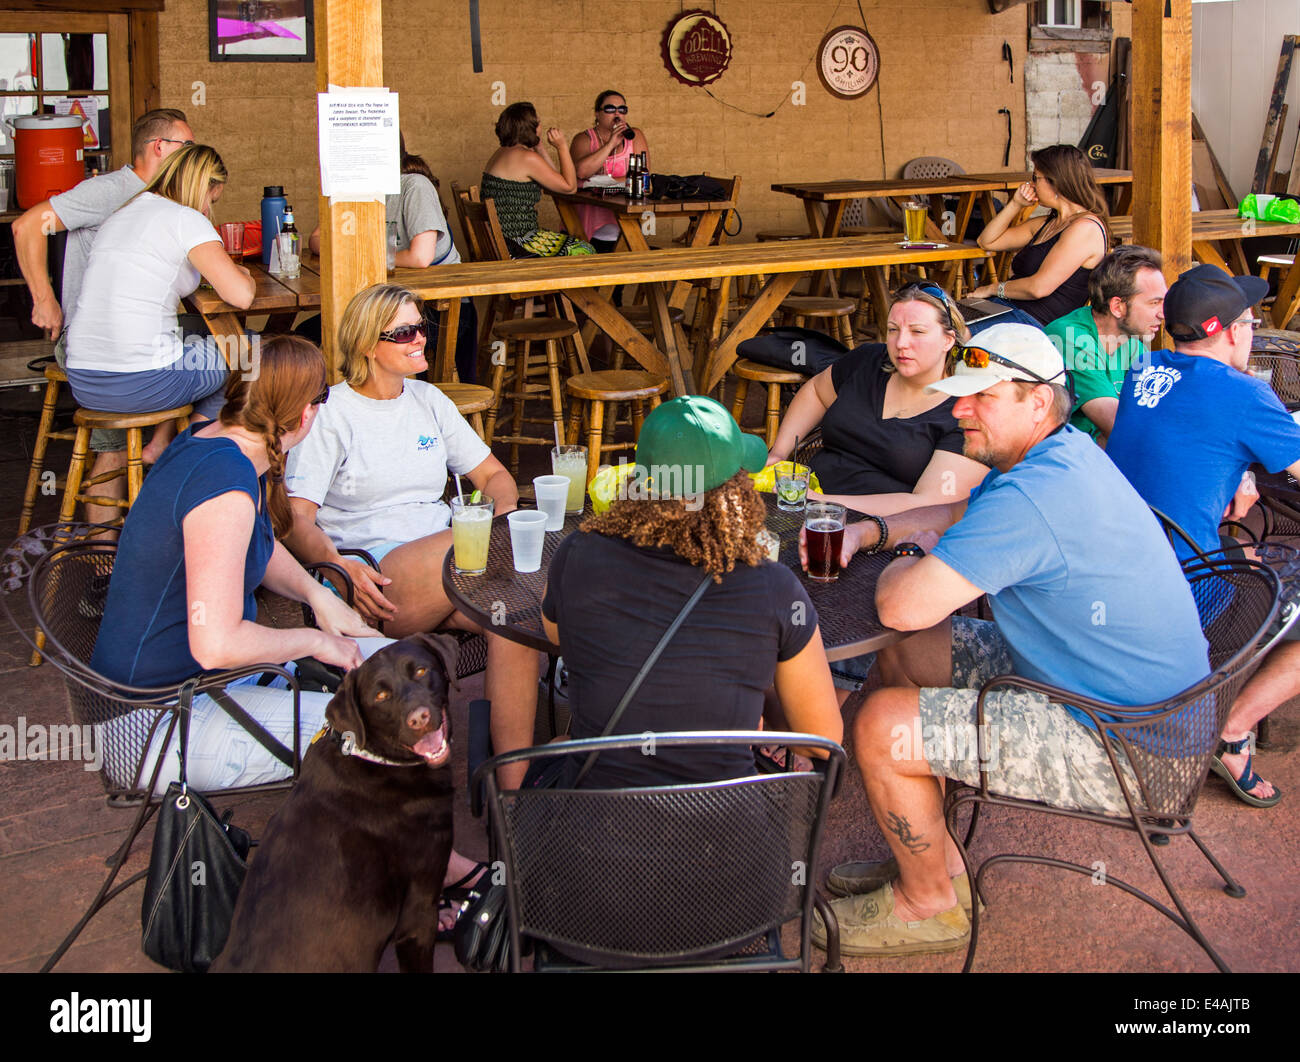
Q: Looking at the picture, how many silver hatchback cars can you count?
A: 0